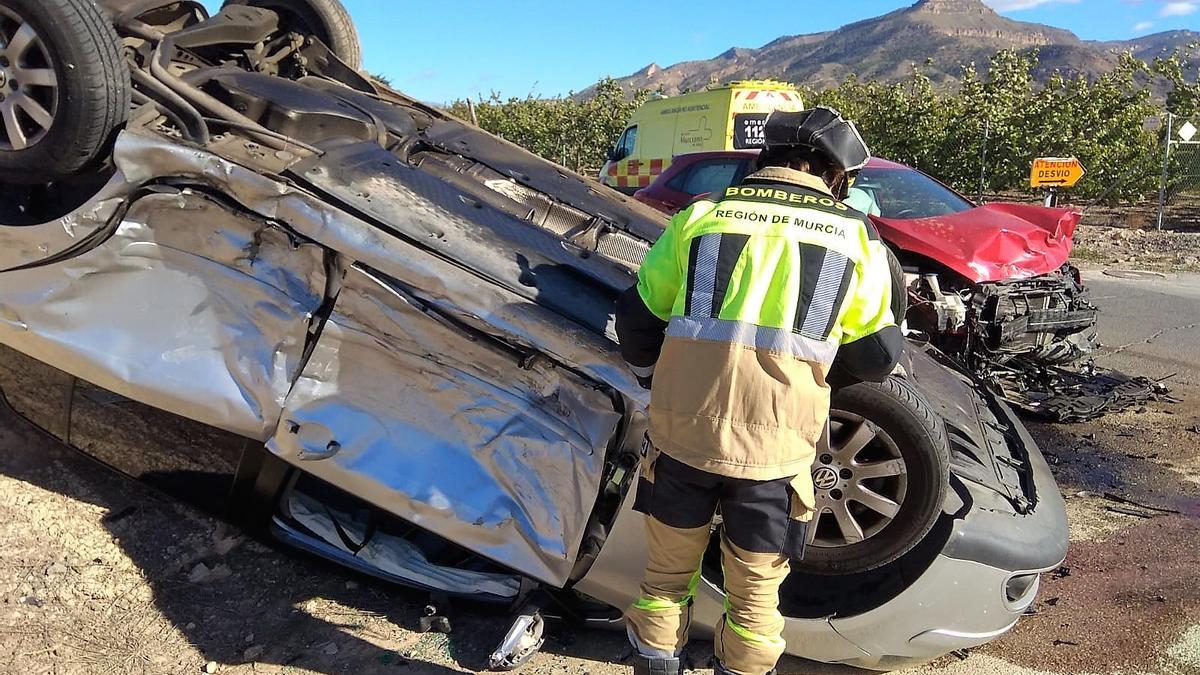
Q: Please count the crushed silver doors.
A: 2